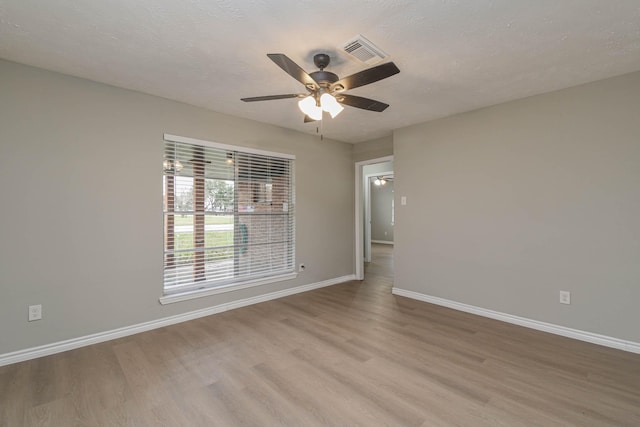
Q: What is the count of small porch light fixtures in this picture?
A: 1